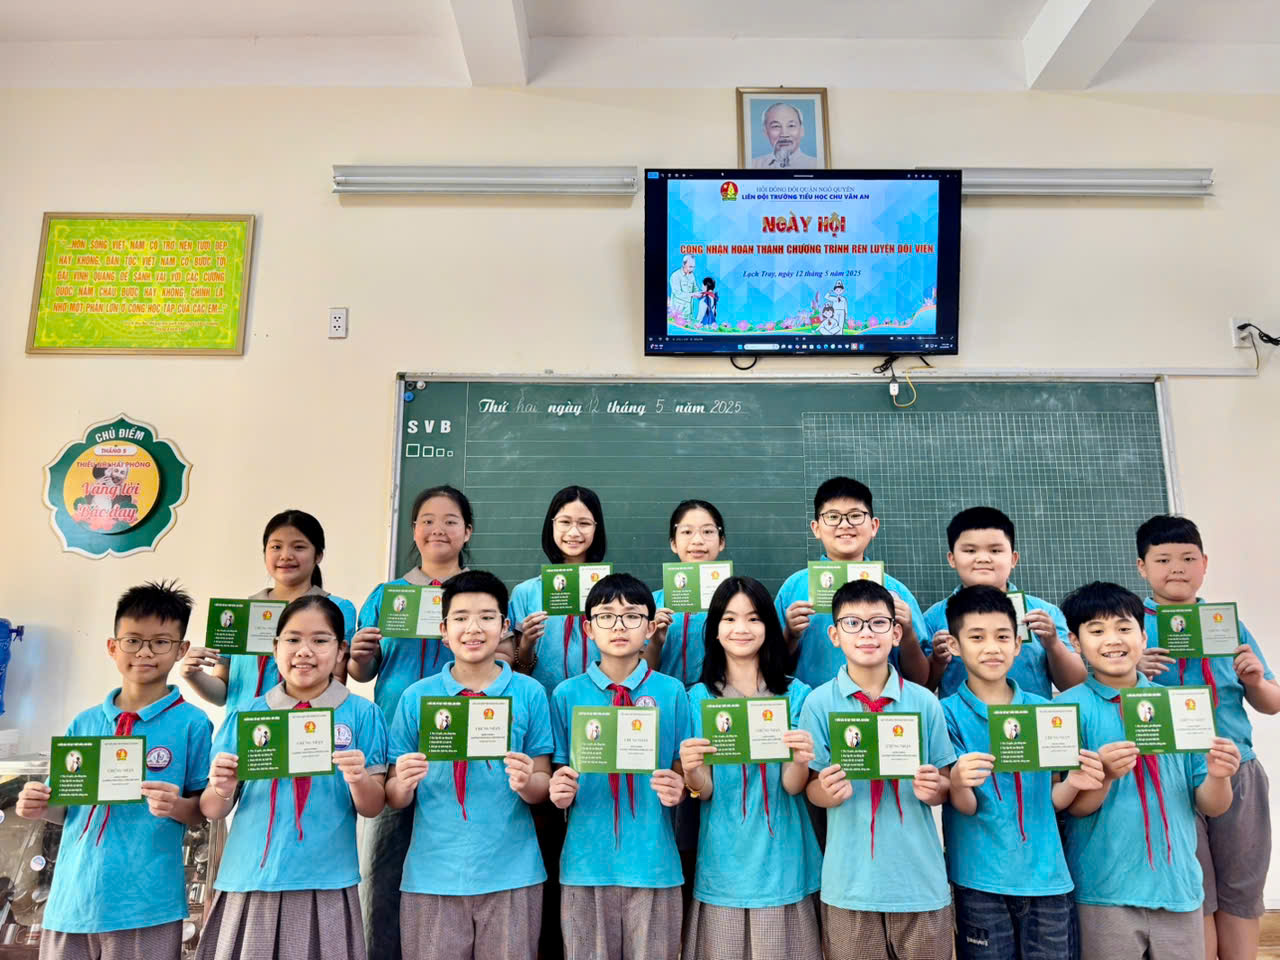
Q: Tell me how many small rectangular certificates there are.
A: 15